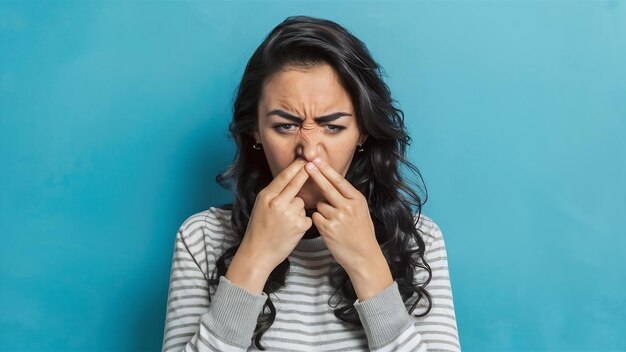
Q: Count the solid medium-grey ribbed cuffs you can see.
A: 2